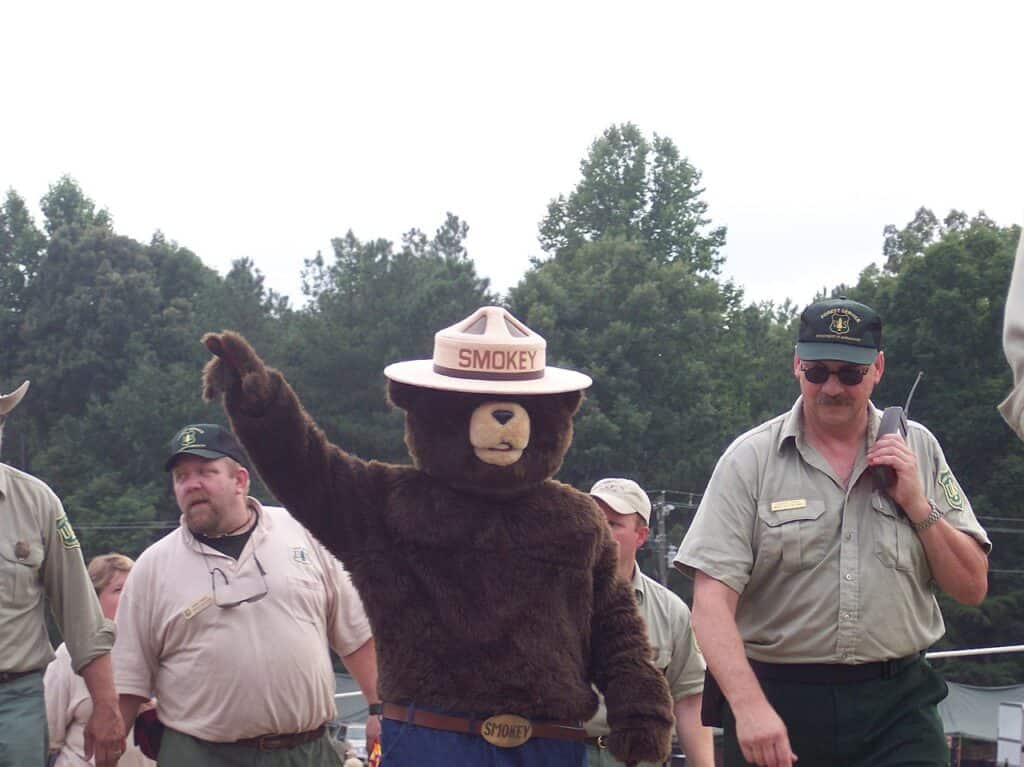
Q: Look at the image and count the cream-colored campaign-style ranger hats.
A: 1